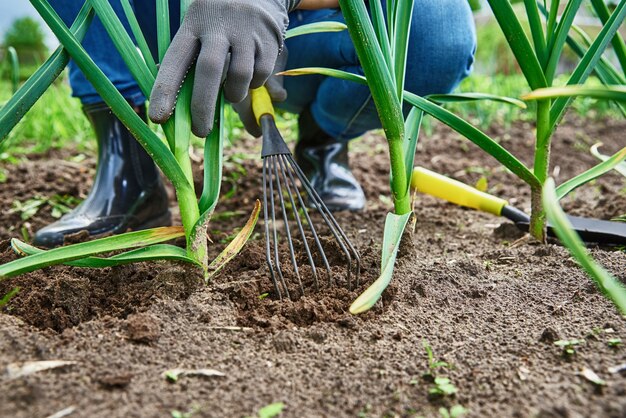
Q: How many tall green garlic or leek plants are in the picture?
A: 3